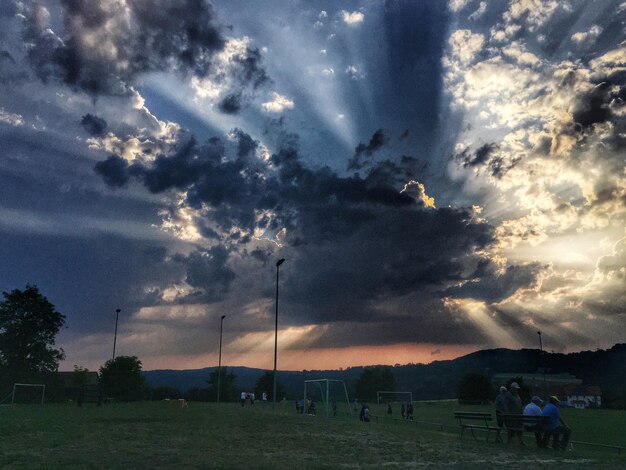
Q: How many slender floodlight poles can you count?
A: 4